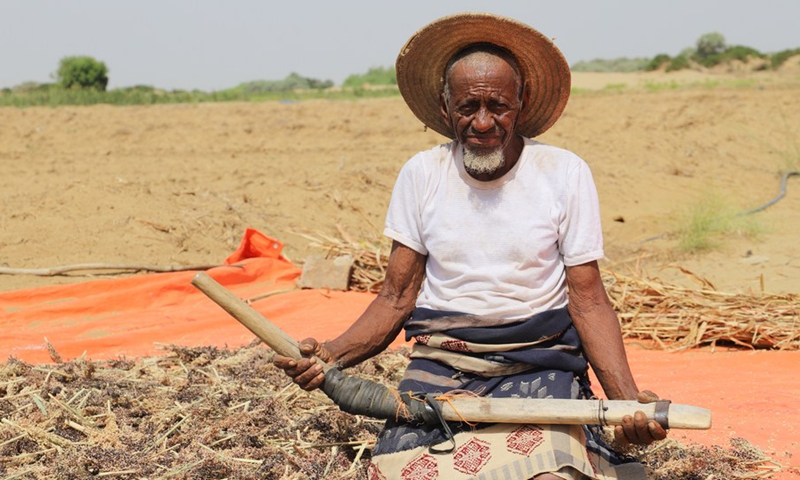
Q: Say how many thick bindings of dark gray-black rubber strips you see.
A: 1